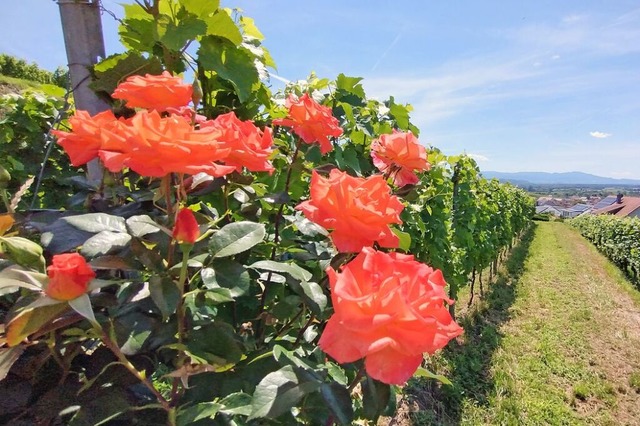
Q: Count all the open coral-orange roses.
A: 8